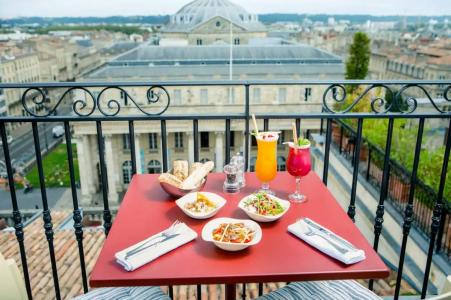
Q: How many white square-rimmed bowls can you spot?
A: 3